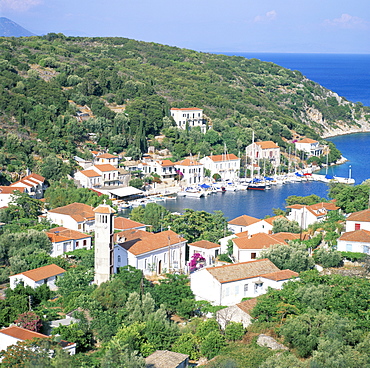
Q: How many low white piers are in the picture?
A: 1